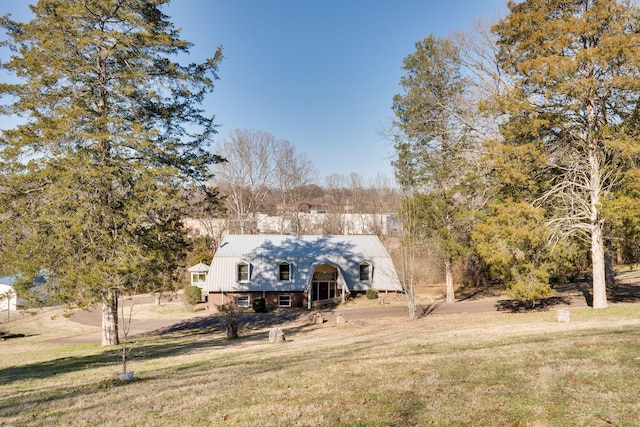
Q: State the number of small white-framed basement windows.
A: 2